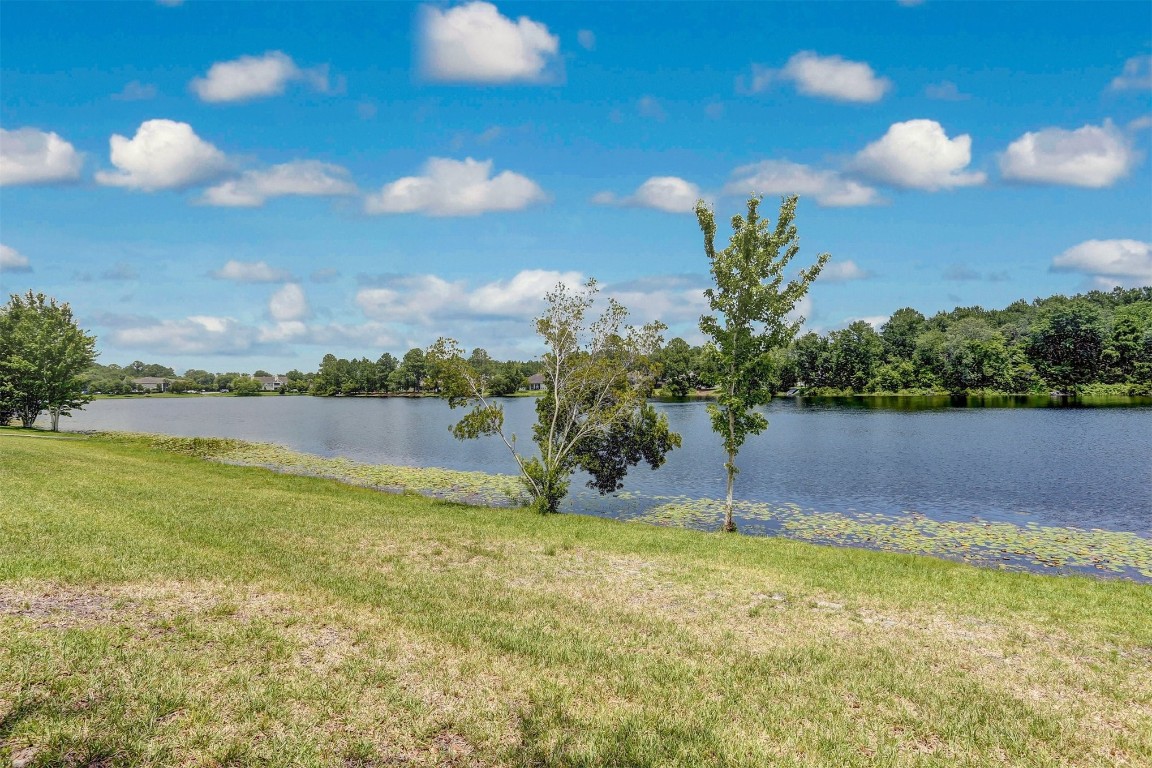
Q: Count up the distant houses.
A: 3